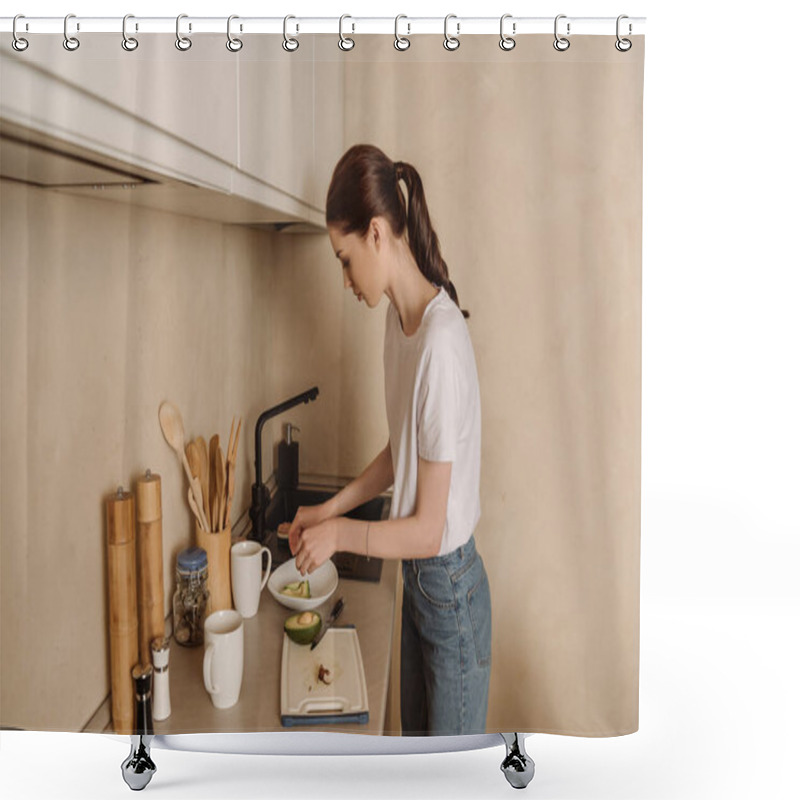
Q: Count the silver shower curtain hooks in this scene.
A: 12